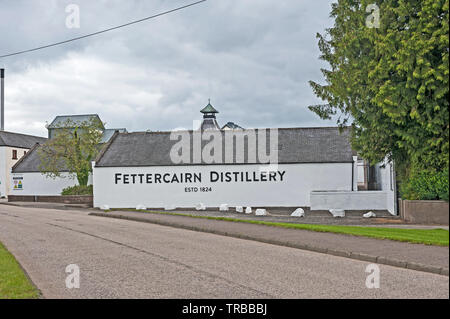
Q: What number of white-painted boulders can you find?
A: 11